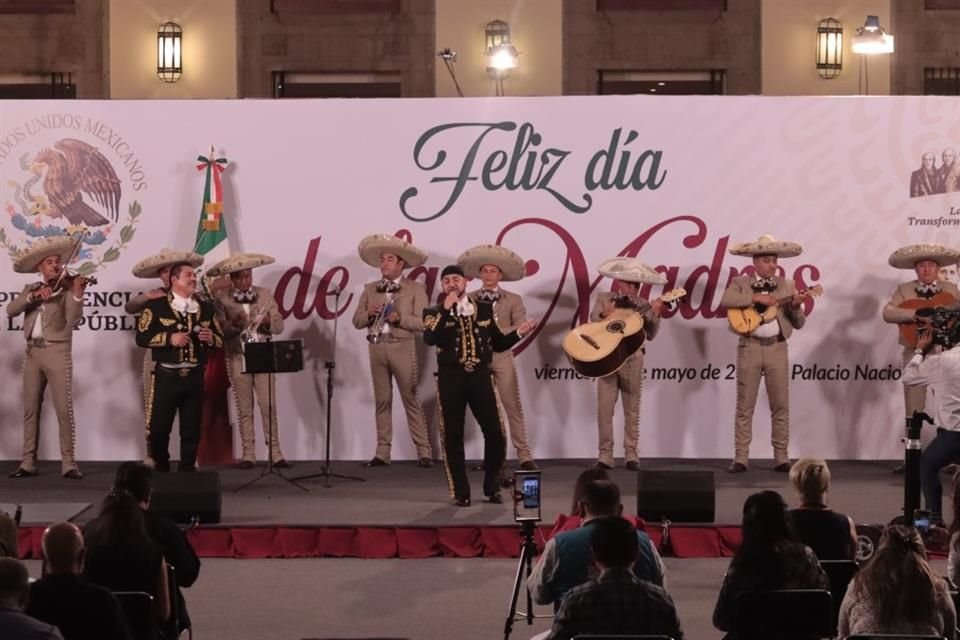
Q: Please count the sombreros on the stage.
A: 8